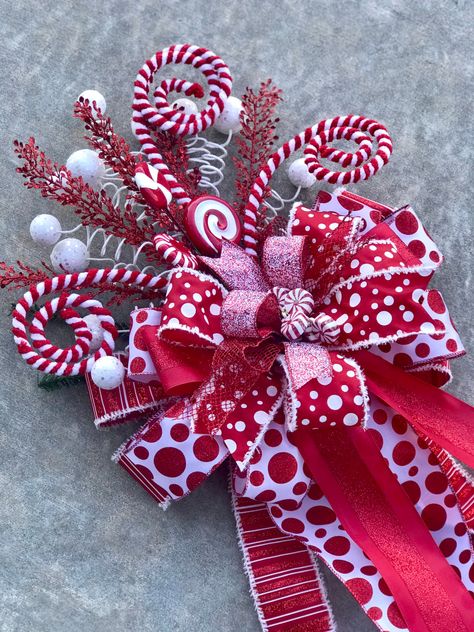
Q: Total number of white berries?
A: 9